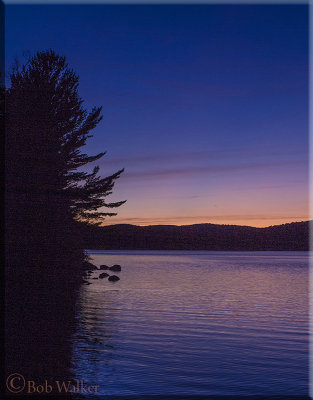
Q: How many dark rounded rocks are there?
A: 4